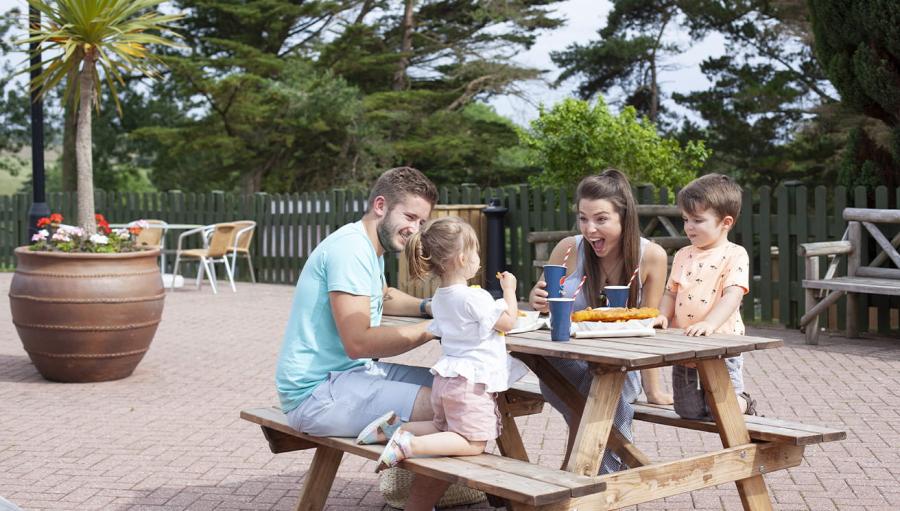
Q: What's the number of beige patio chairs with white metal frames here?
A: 3